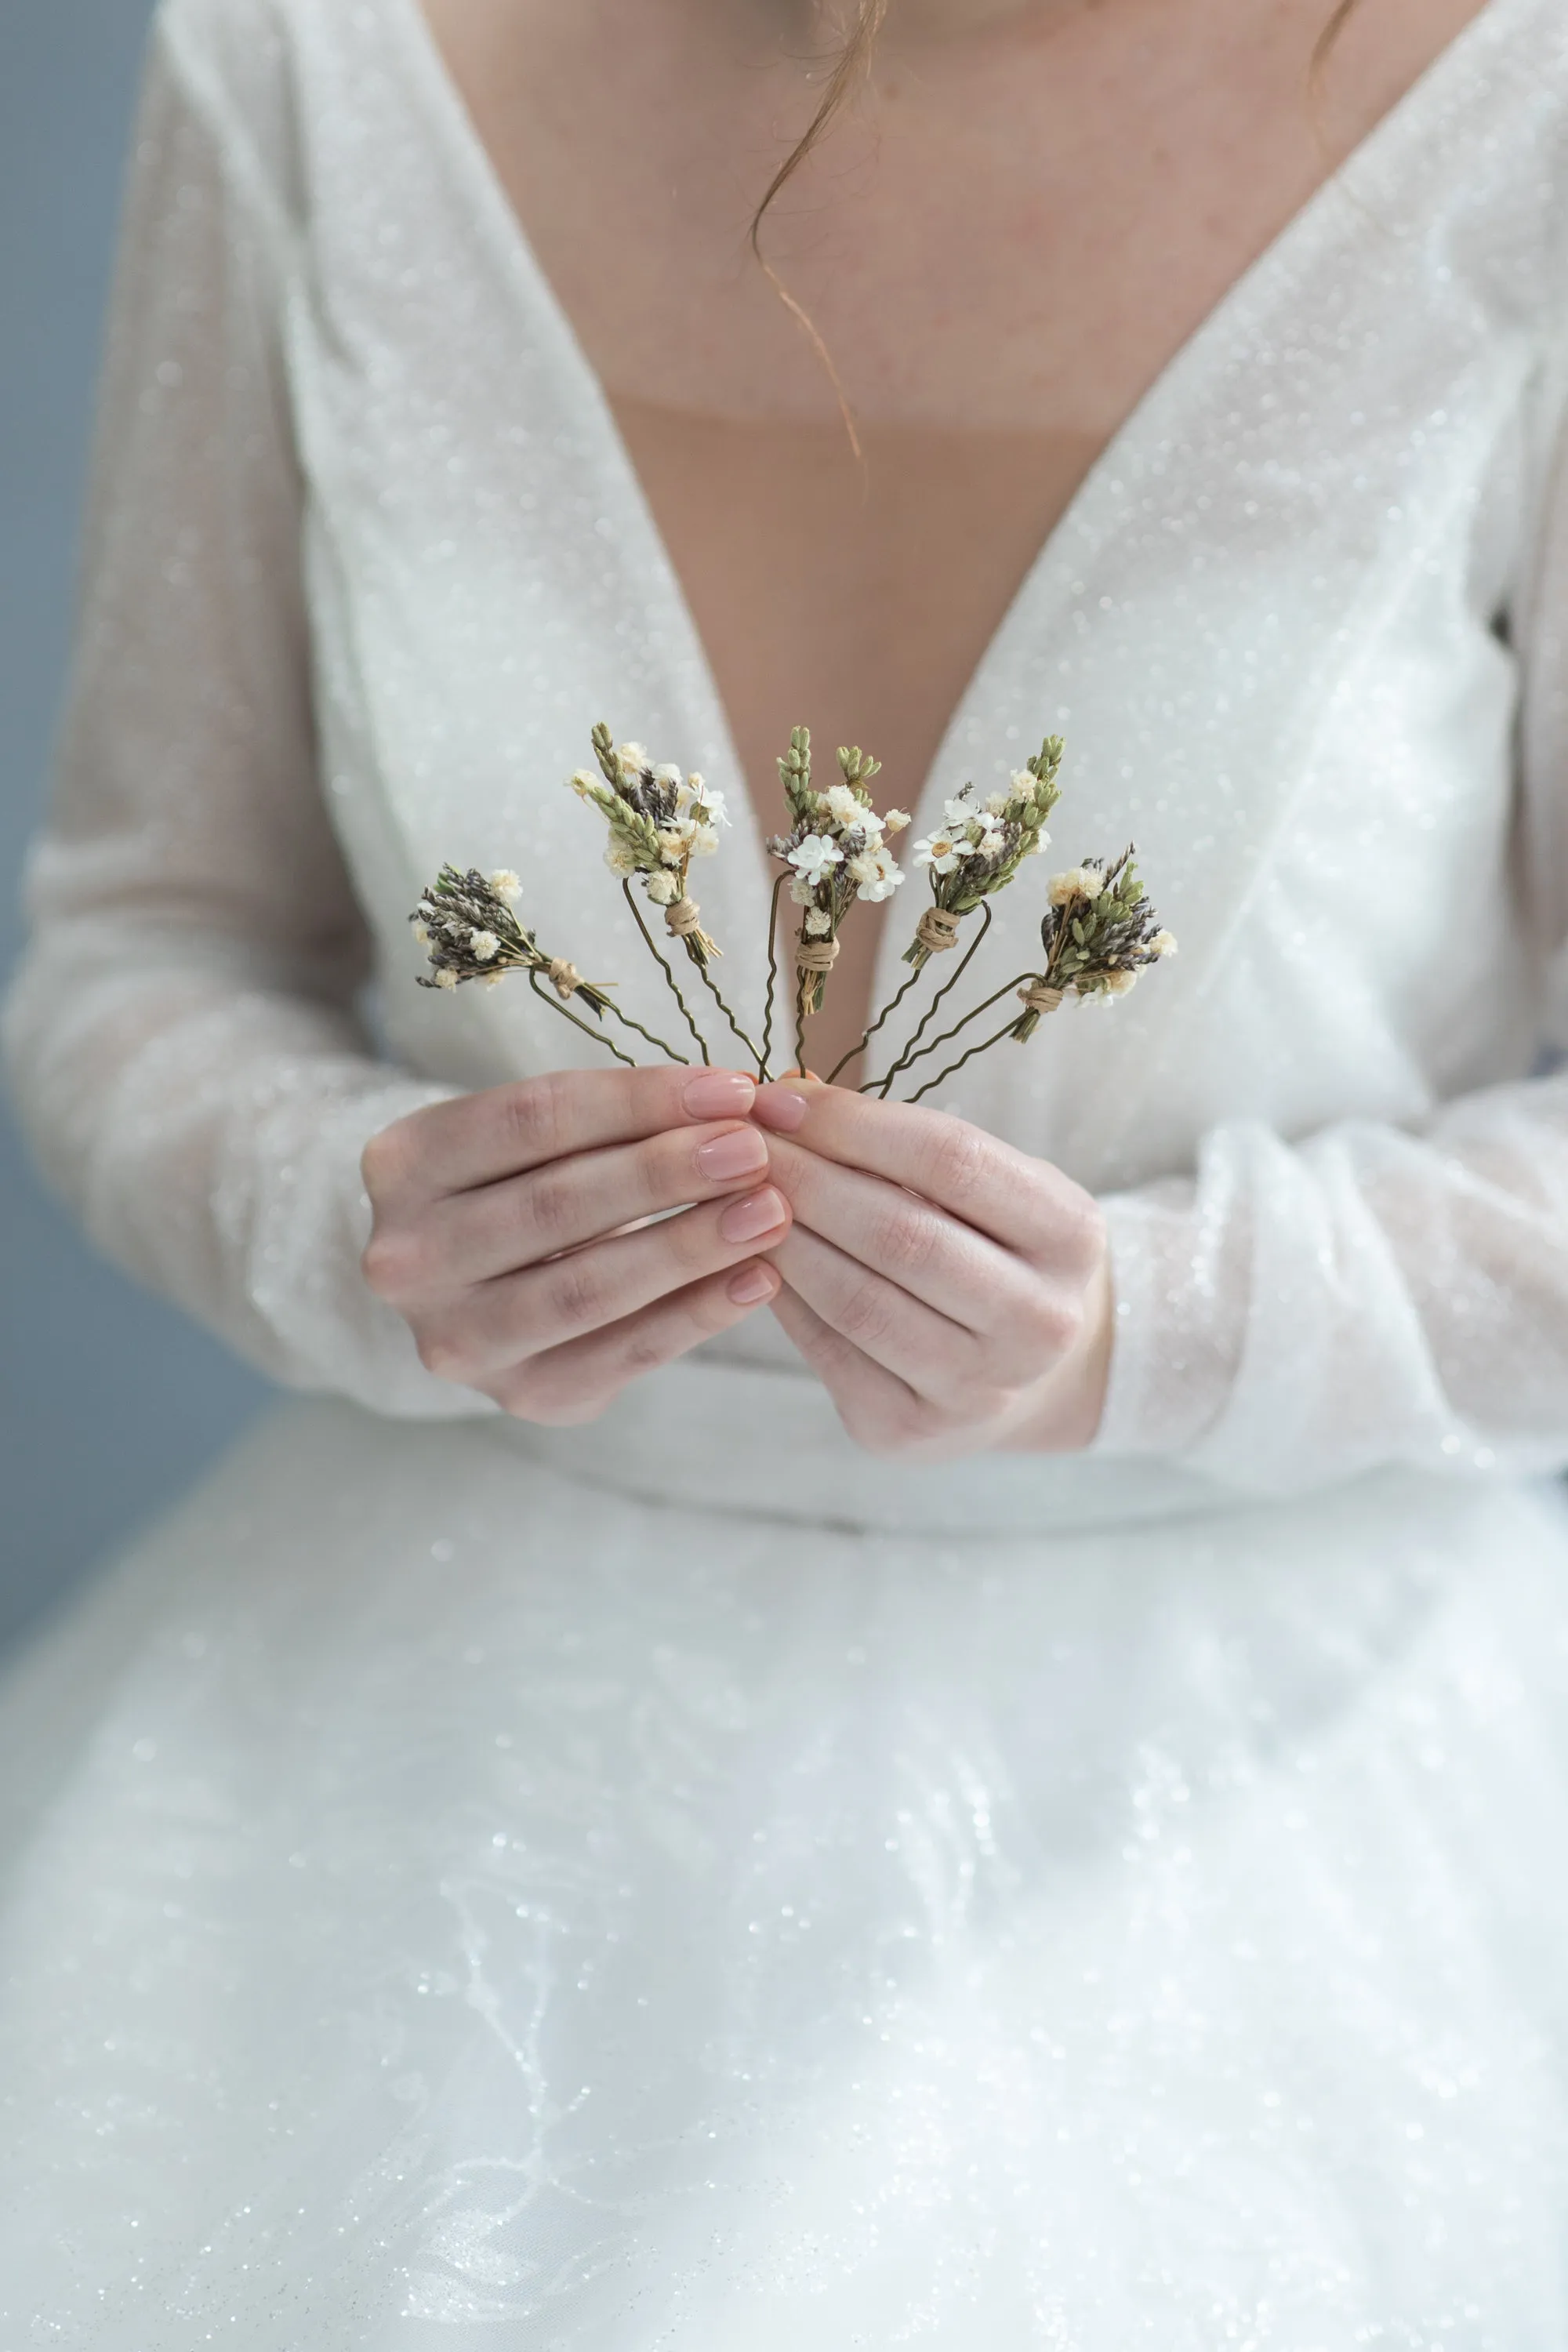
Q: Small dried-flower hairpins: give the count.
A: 5